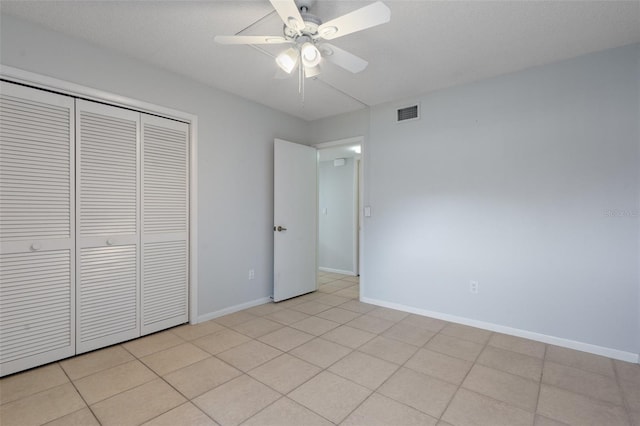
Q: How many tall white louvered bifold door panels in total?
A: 3